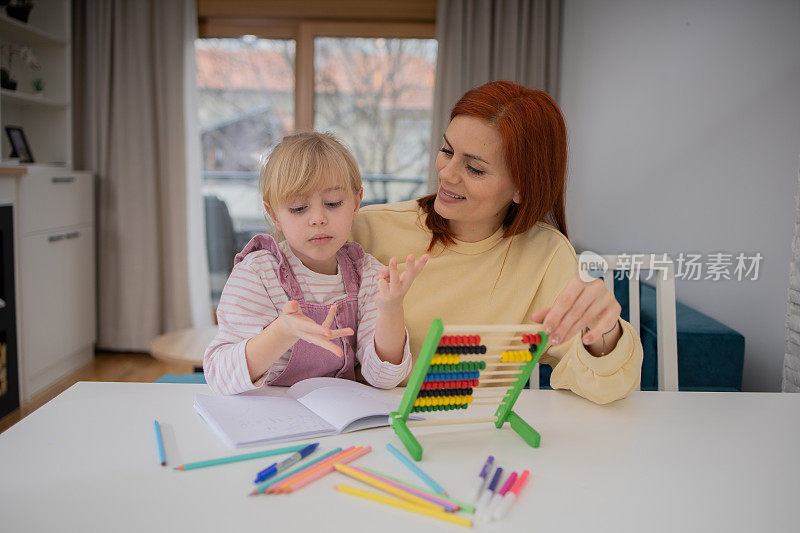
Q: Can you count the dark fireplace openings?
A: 1